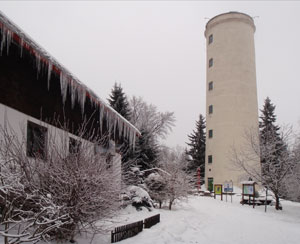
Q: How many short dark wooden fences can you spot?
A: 2